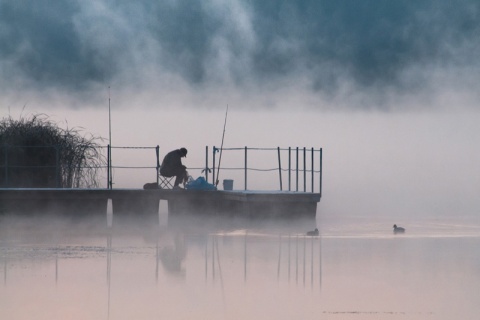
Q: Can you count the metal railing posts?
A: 13